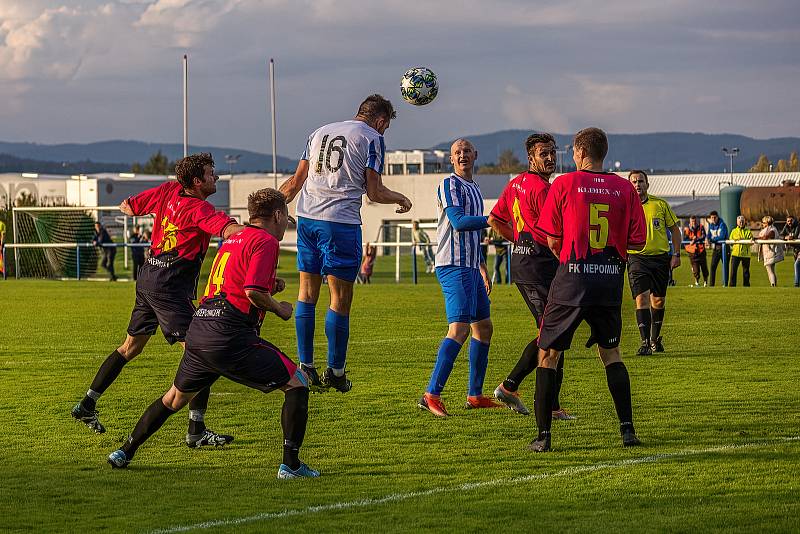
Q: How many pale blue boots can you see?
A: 2